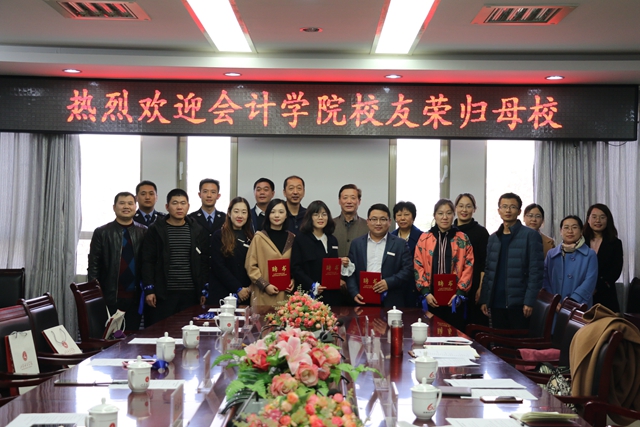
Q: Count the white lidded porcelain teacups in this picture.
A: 11